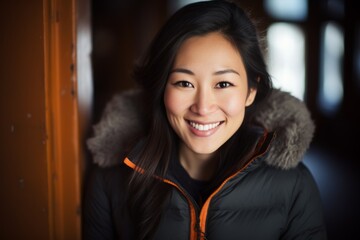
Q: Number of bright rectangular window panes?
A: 3